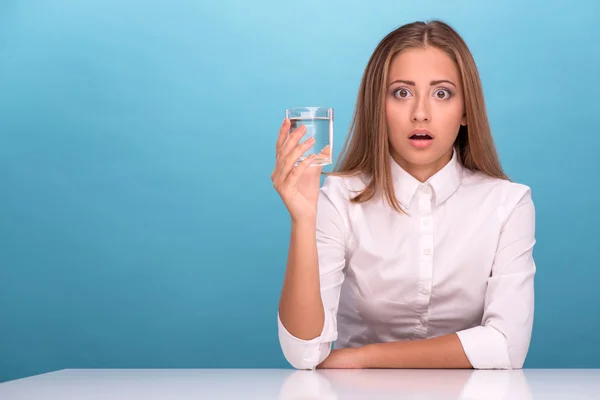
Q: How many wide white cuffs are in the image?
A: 2